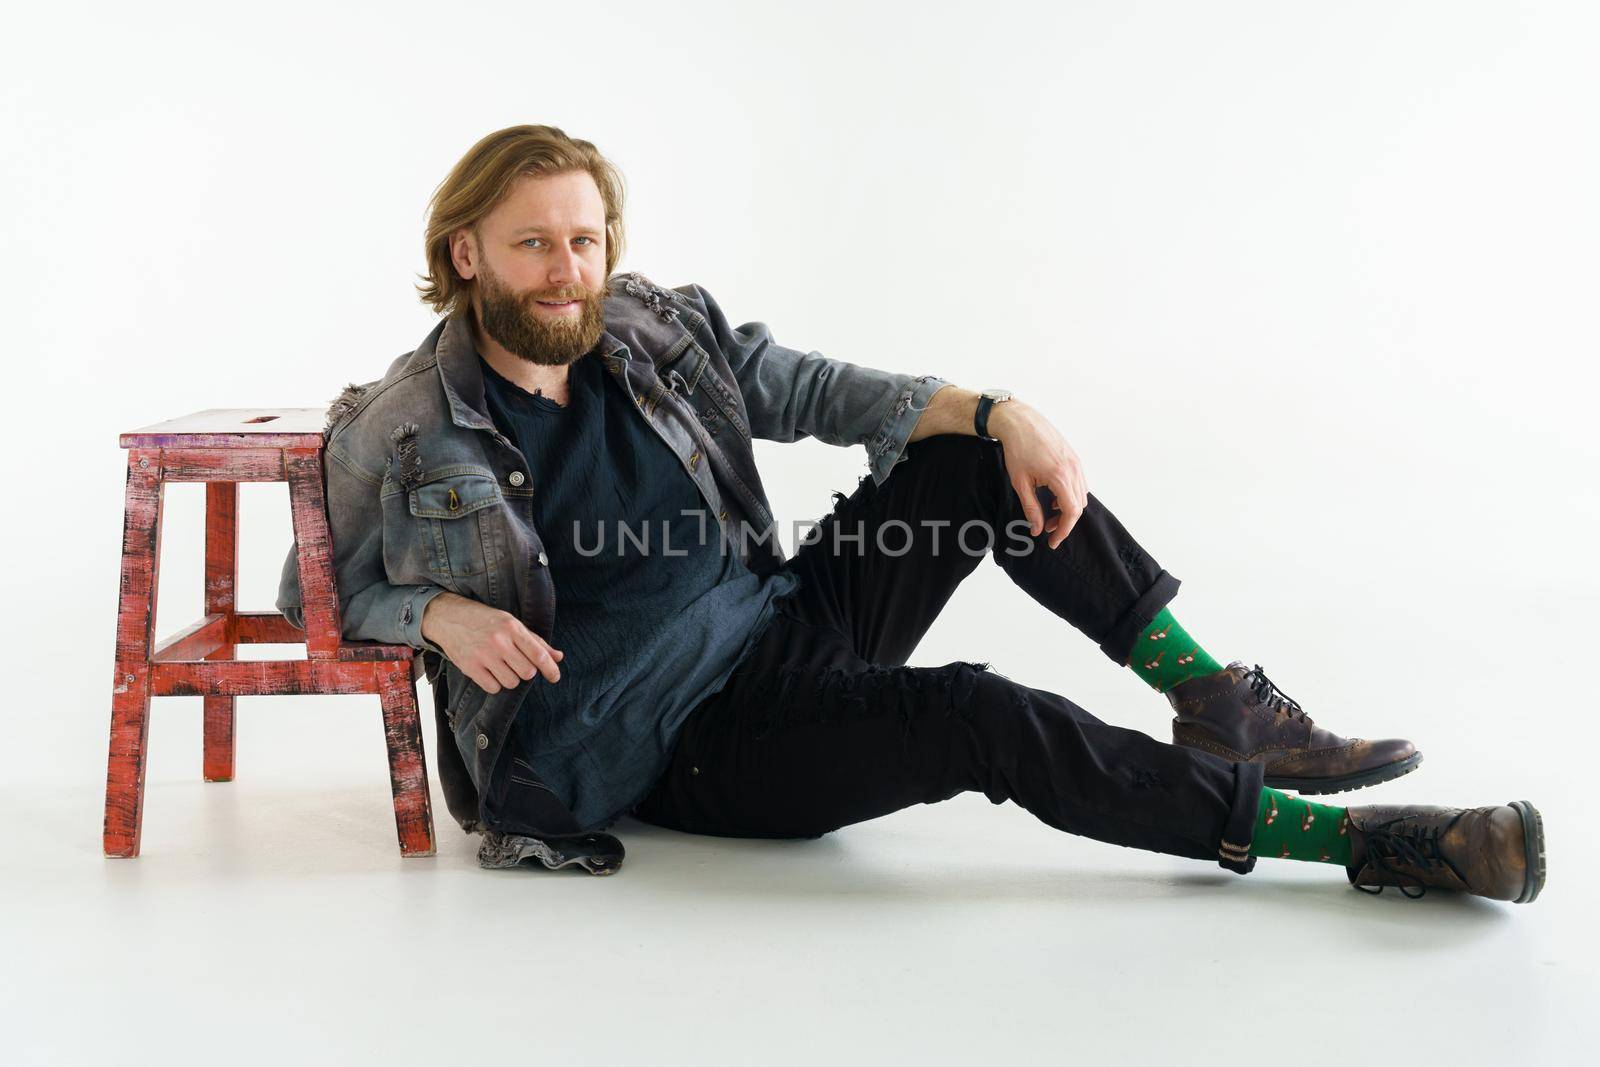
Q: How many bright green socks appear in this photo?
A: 2